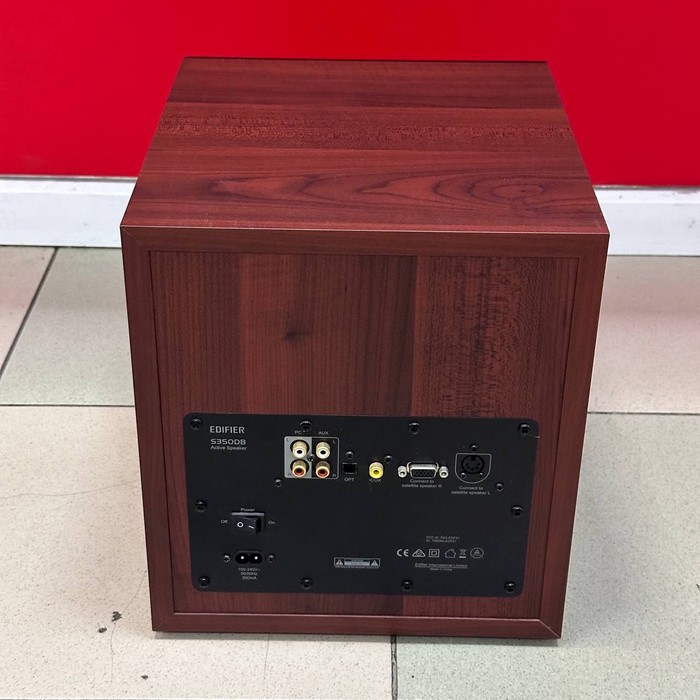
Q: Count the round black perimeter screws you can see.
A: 10